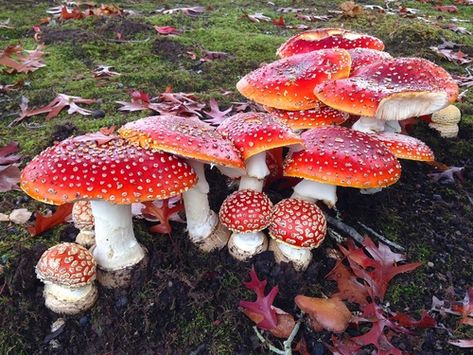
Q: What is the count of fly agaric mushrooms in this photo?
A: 15